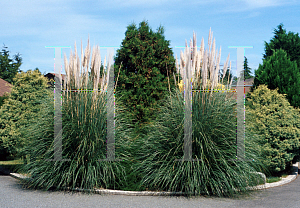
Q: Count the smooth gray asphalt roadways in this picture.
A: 1